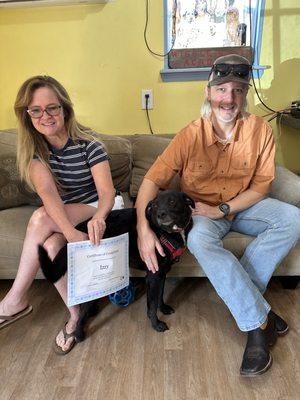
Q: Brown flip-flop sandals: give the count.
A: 2